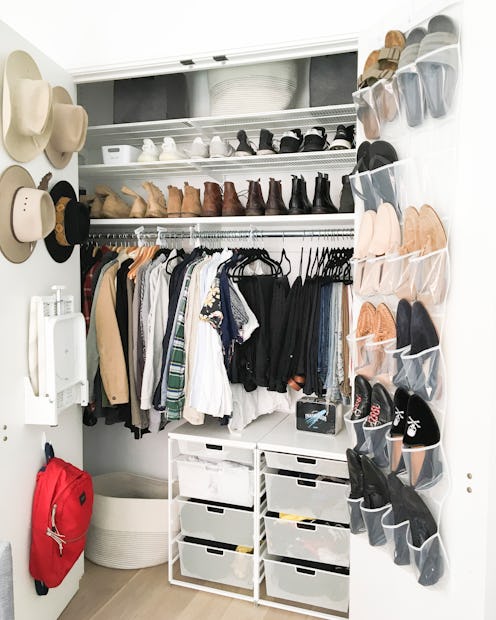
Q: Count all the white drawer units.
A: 2